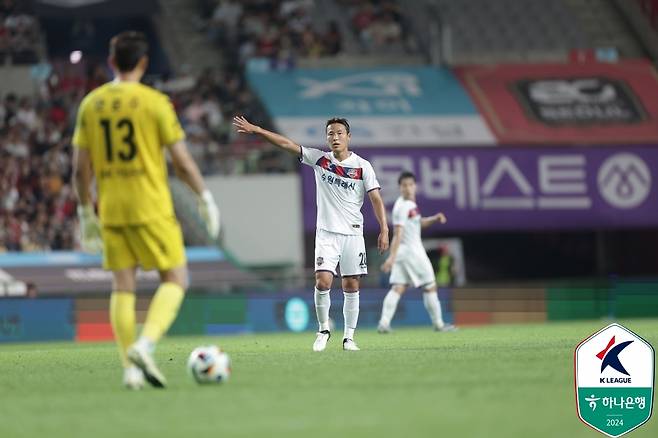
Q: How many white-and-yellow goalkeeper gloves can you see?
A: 2